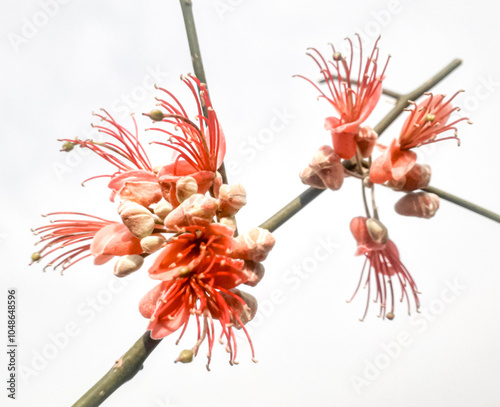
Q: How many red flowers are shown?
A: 8